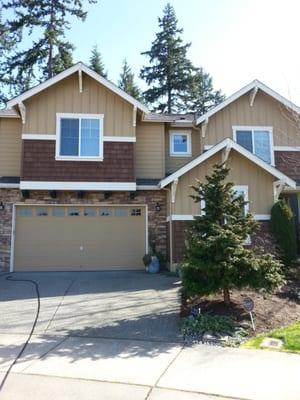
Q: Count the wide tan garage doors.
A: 1